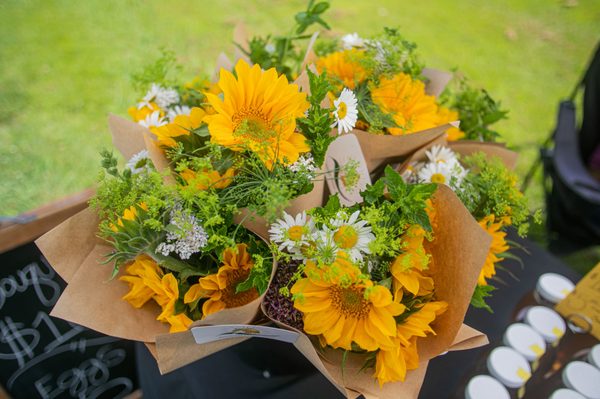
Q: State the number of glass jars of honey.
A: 8